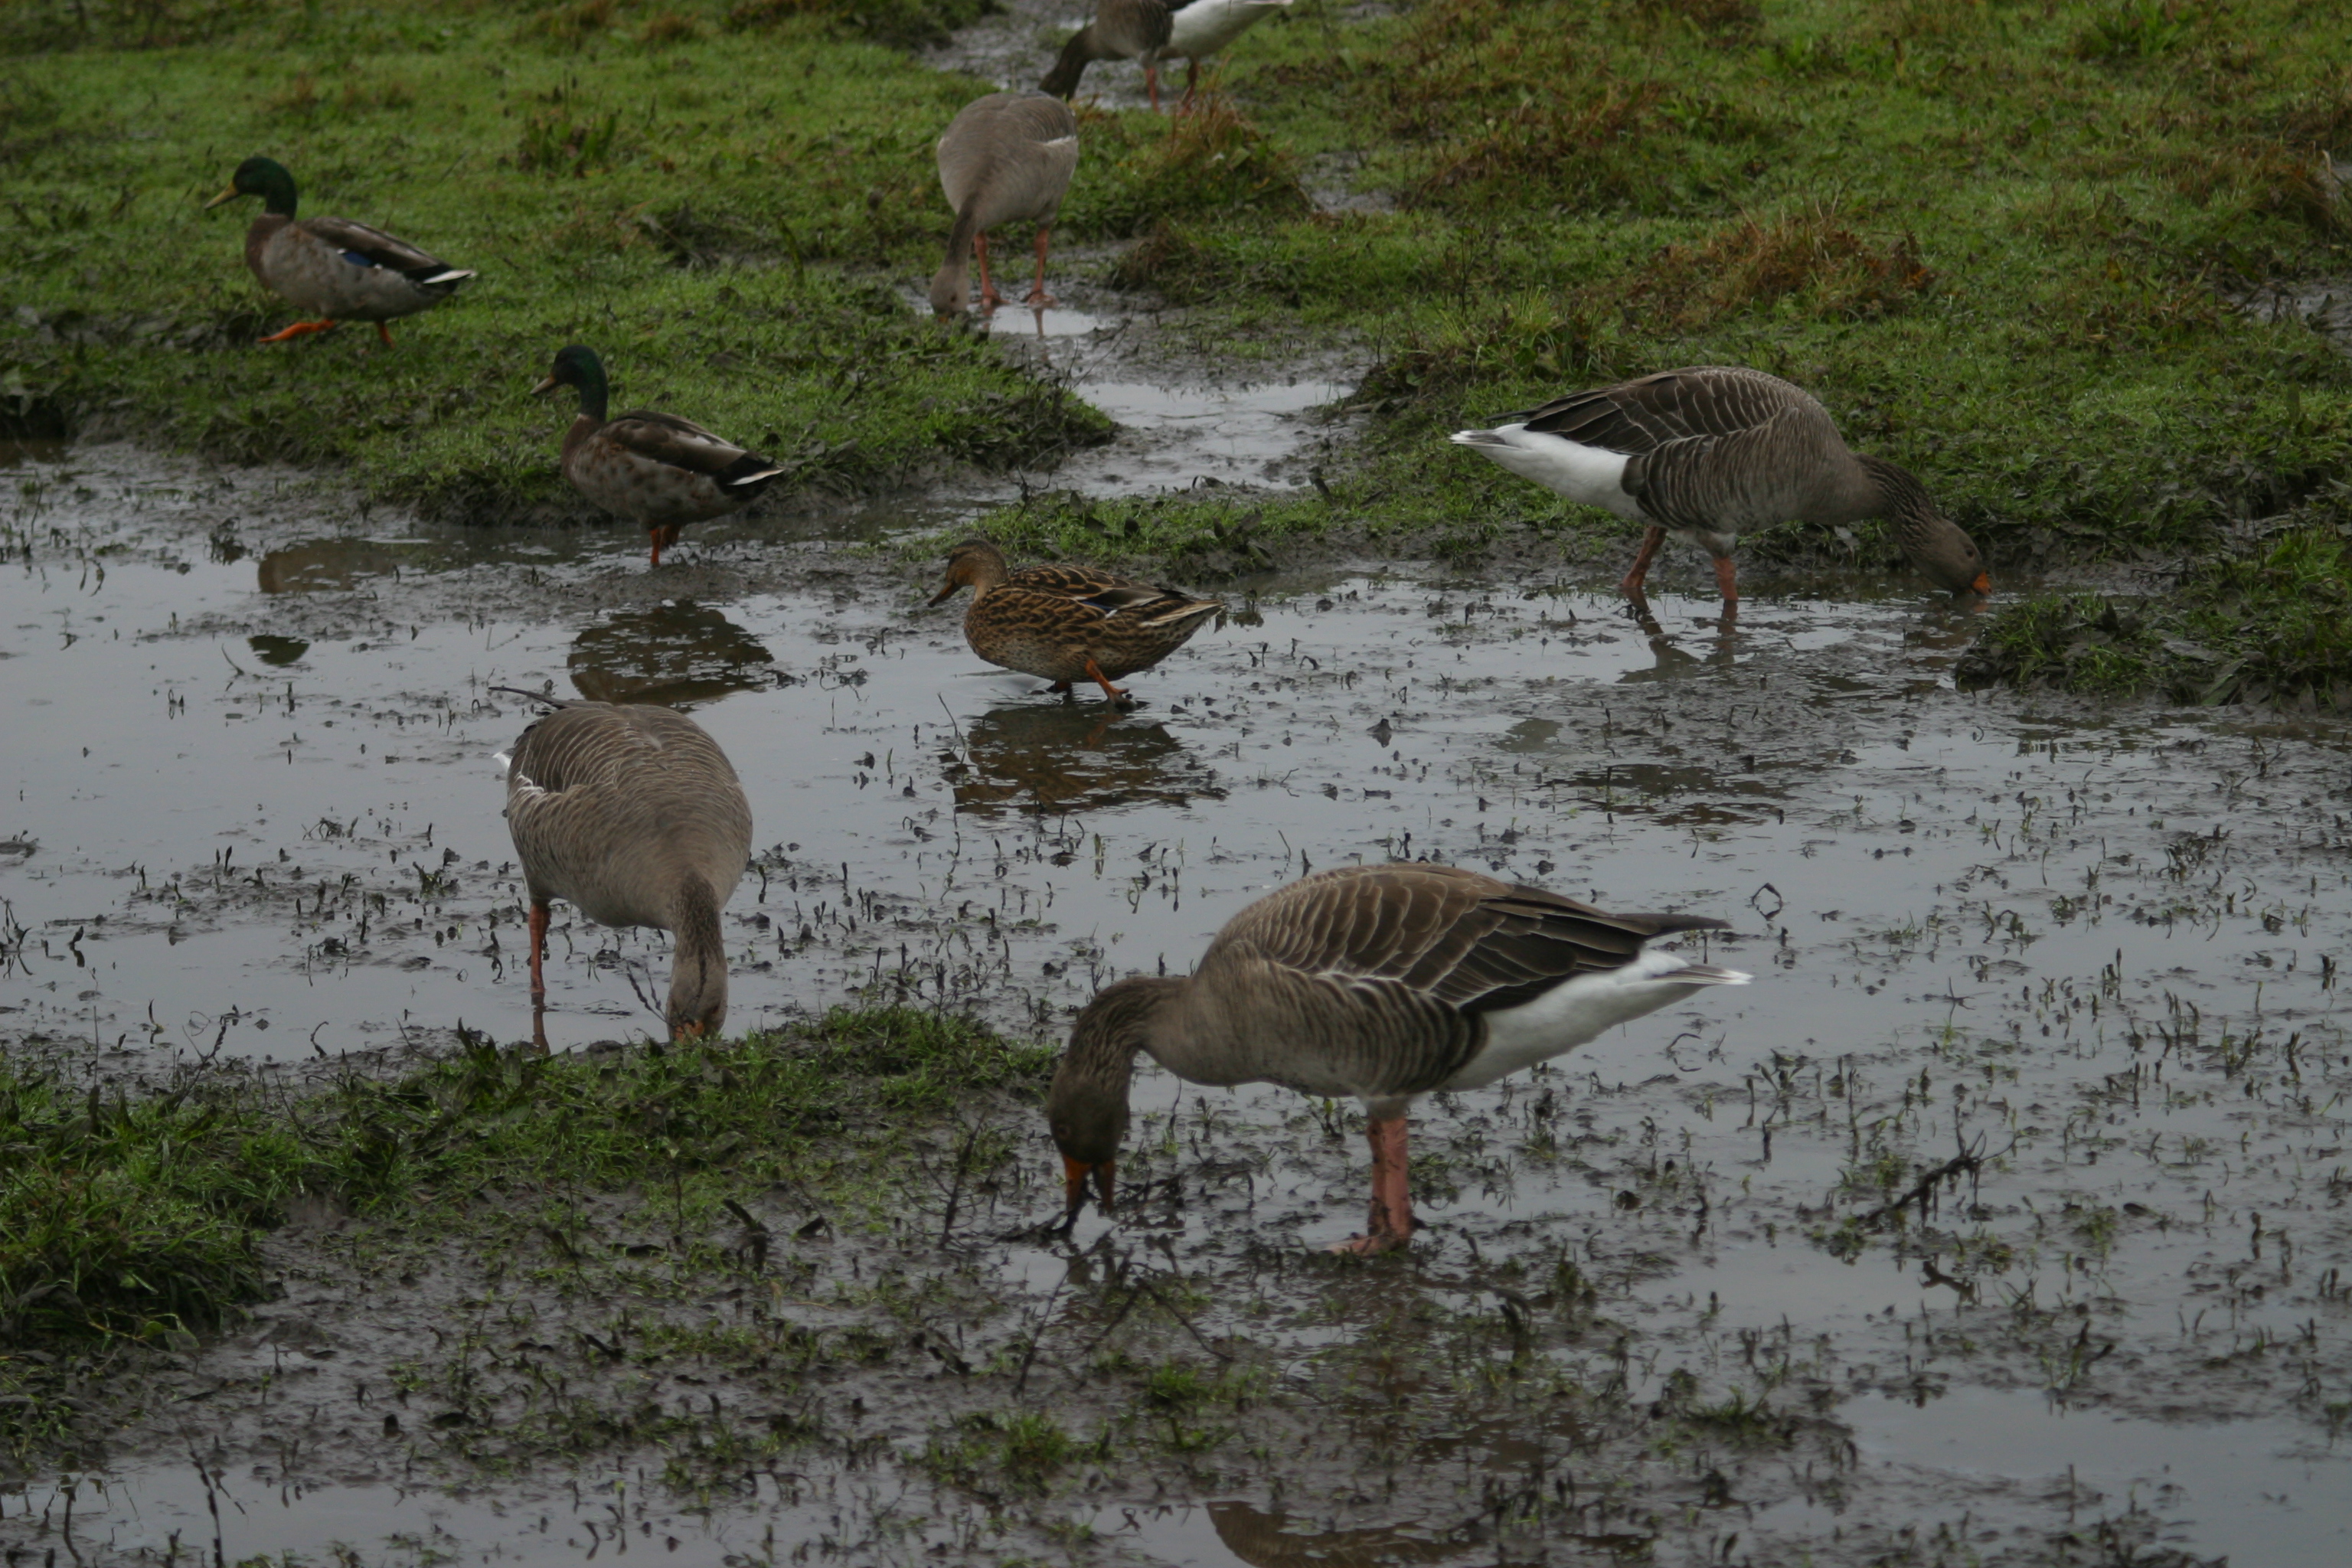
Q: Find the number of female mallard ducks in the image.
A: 1